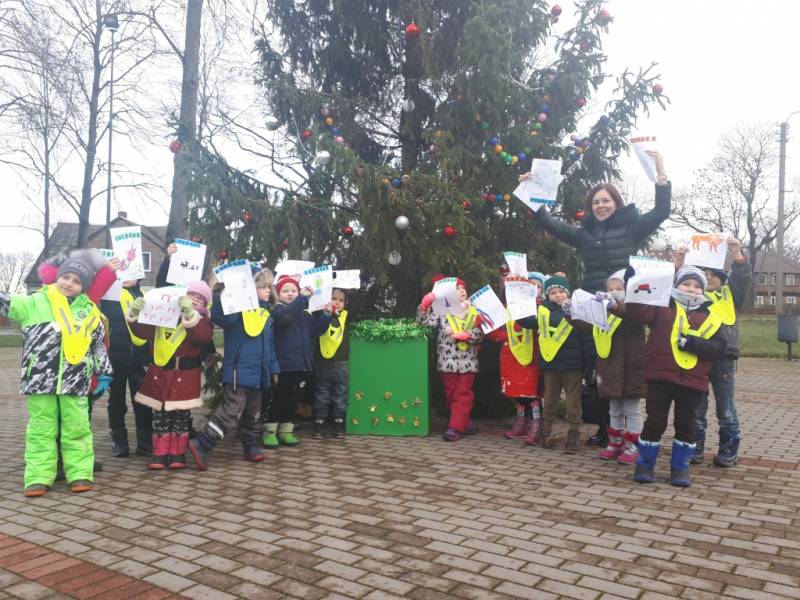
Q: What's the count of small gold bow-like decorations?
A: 10